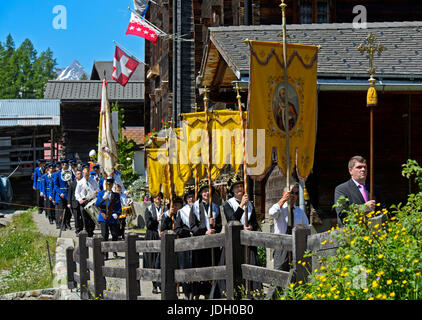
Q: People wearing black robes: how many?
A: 5